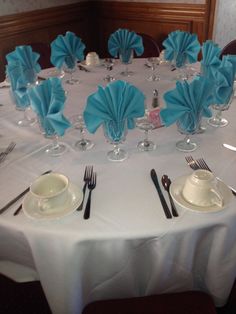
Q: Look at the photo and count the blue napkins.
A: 10